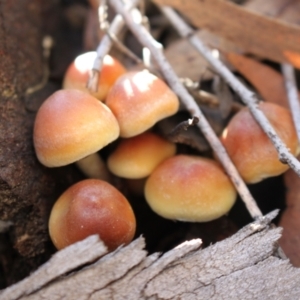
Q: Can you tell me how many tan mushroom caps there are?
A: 7